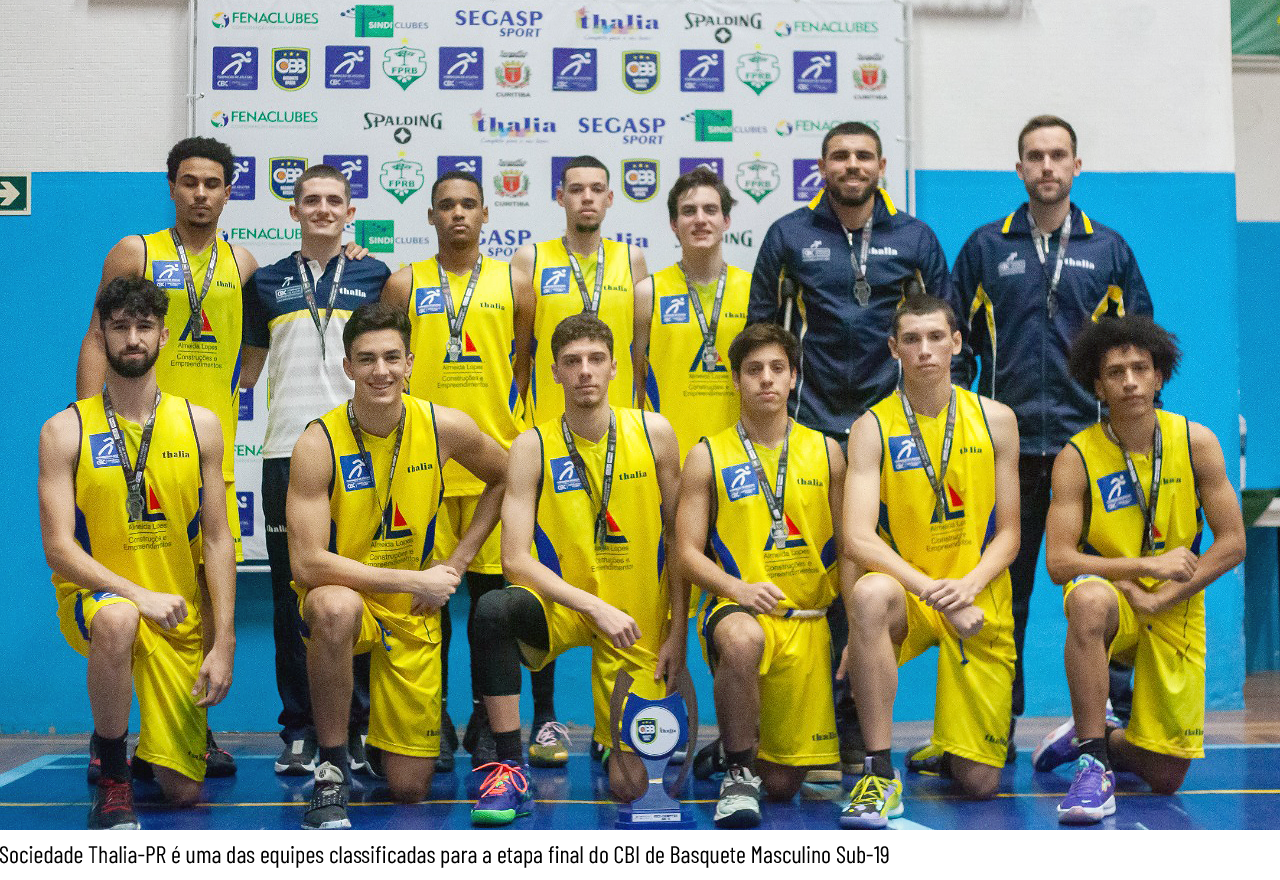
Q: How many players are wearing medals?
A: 10